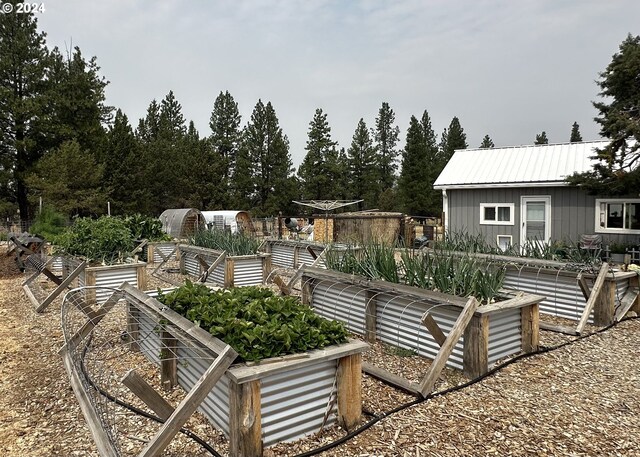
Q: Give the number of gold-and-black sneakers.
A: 0